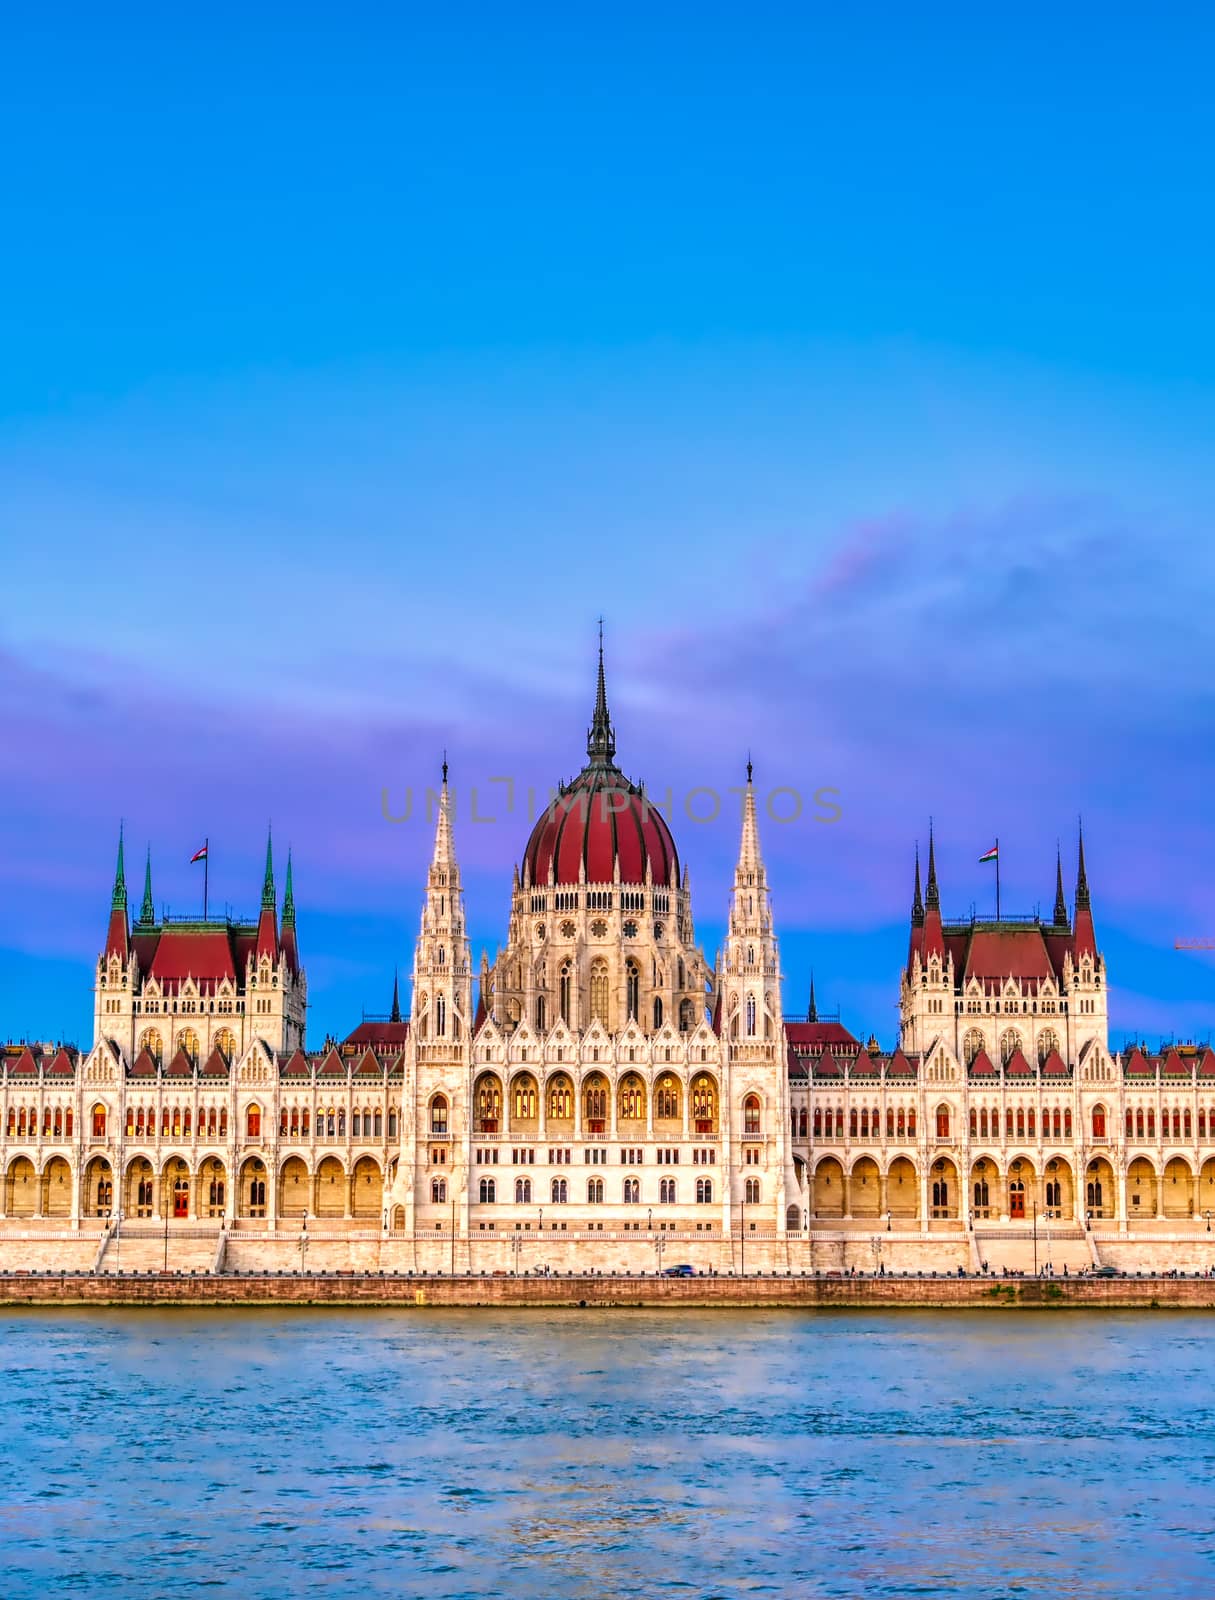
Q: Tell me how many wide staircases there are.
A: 2